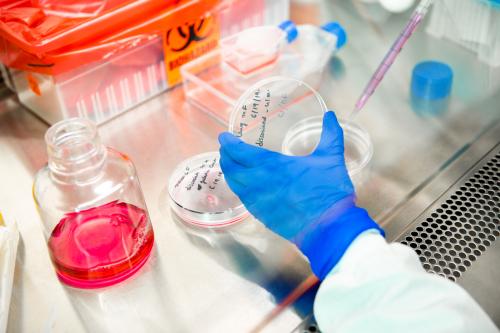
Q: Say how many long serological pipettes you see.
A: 1